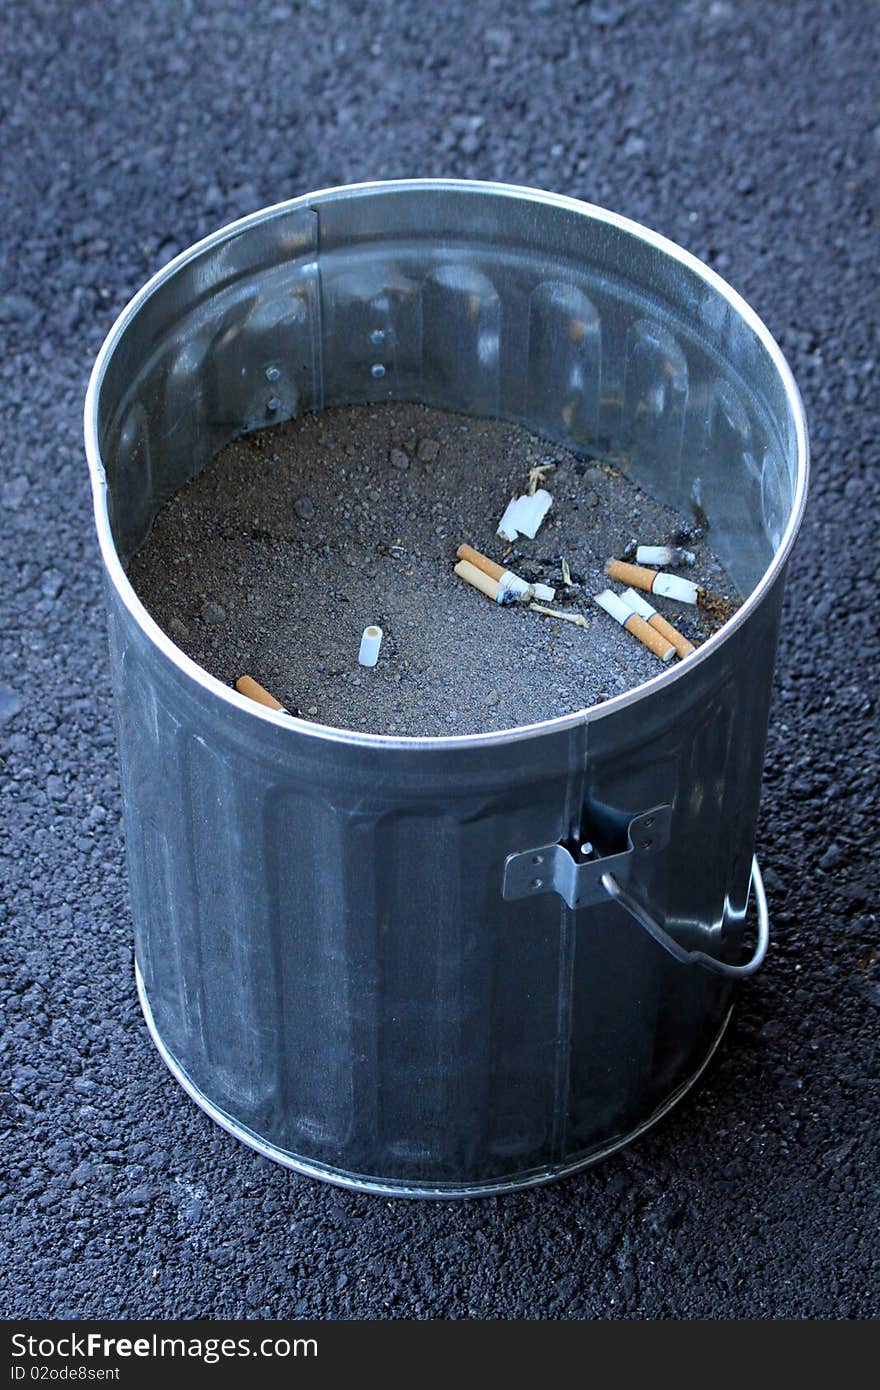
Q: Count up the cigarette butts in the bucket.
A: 8